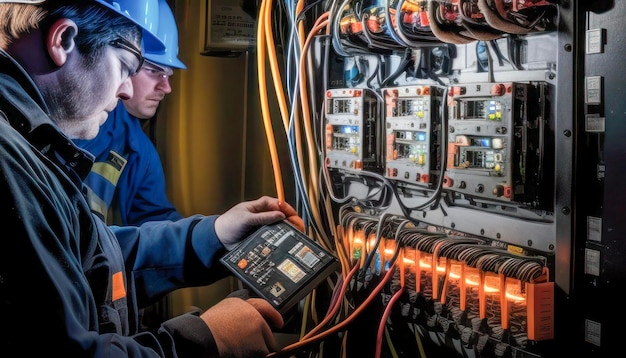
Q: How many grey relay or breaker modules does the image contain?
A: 3